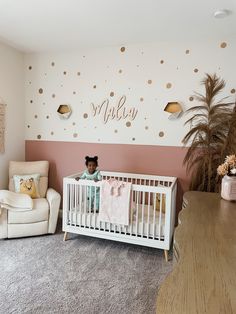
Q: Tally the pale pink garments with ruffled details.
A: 1